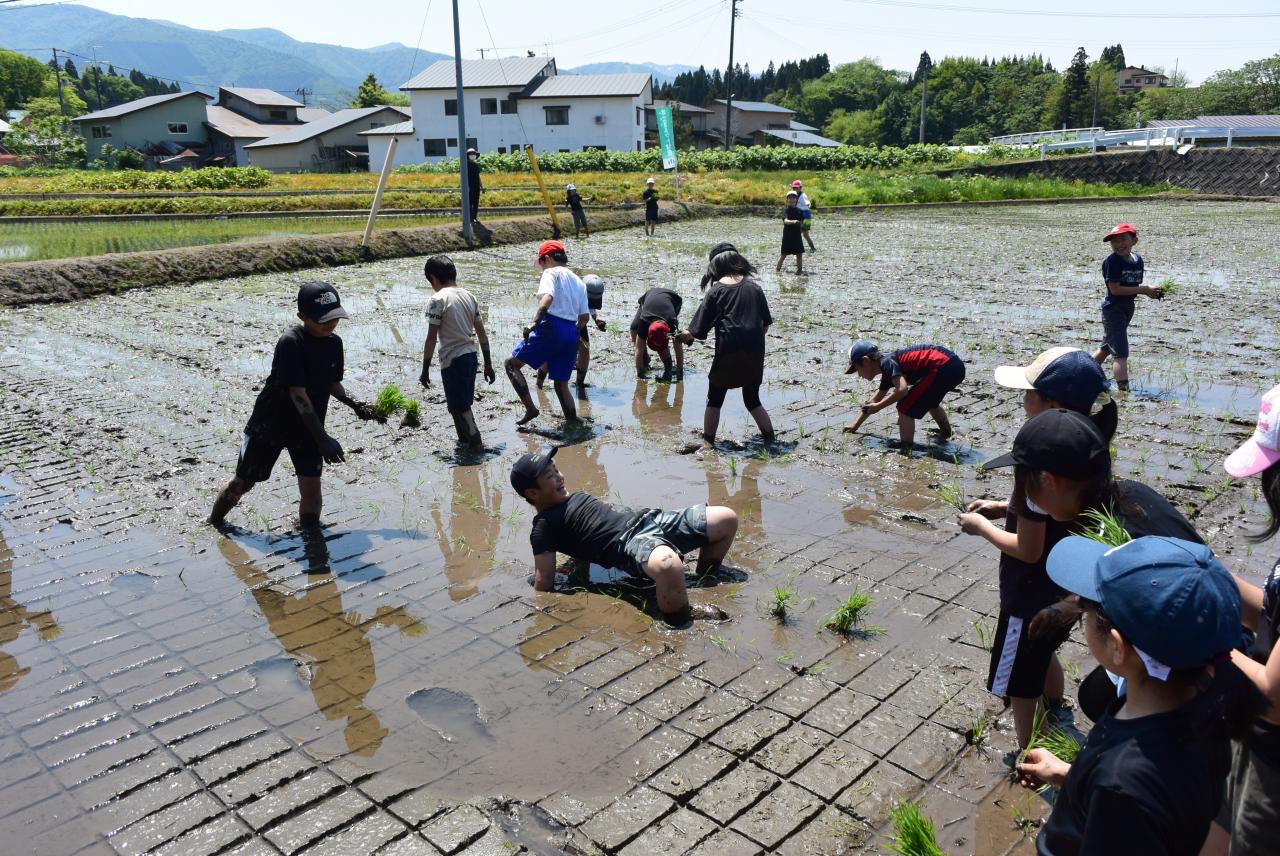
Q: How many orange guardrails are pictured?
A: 0